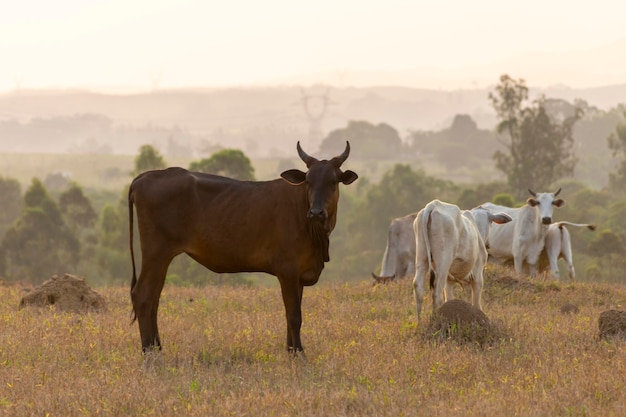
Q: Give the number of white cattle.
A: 4